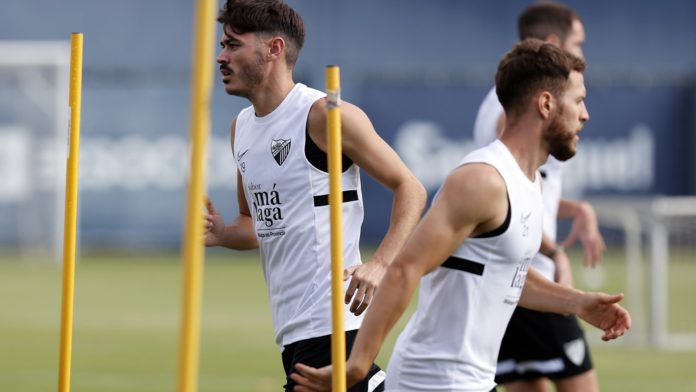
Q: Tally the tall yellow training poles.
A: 3